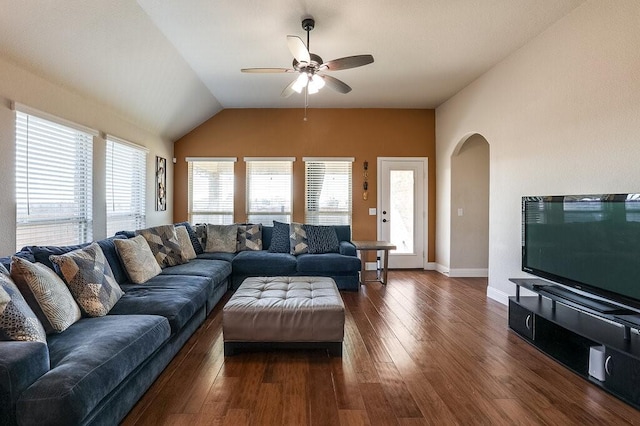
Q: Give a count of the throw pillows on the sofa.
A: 13